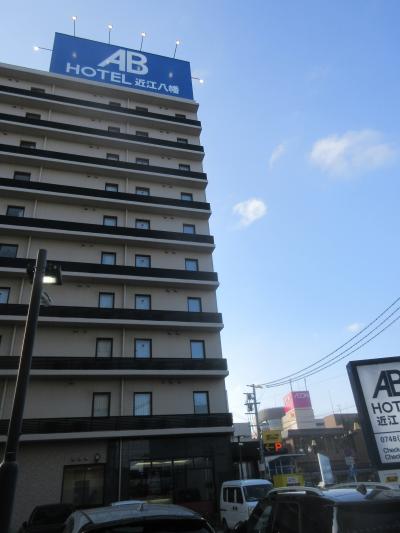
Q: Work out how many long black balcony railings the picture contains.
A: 9